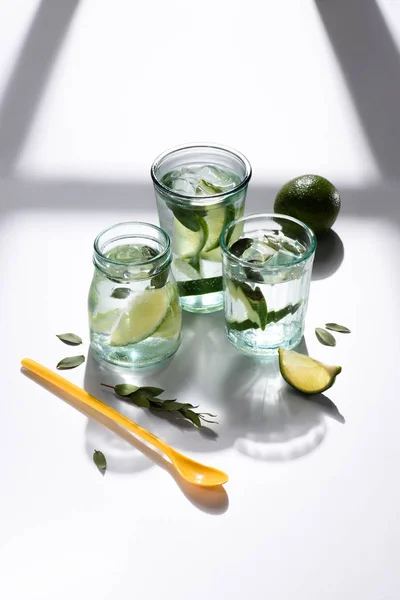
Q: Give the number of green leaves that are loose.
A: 5